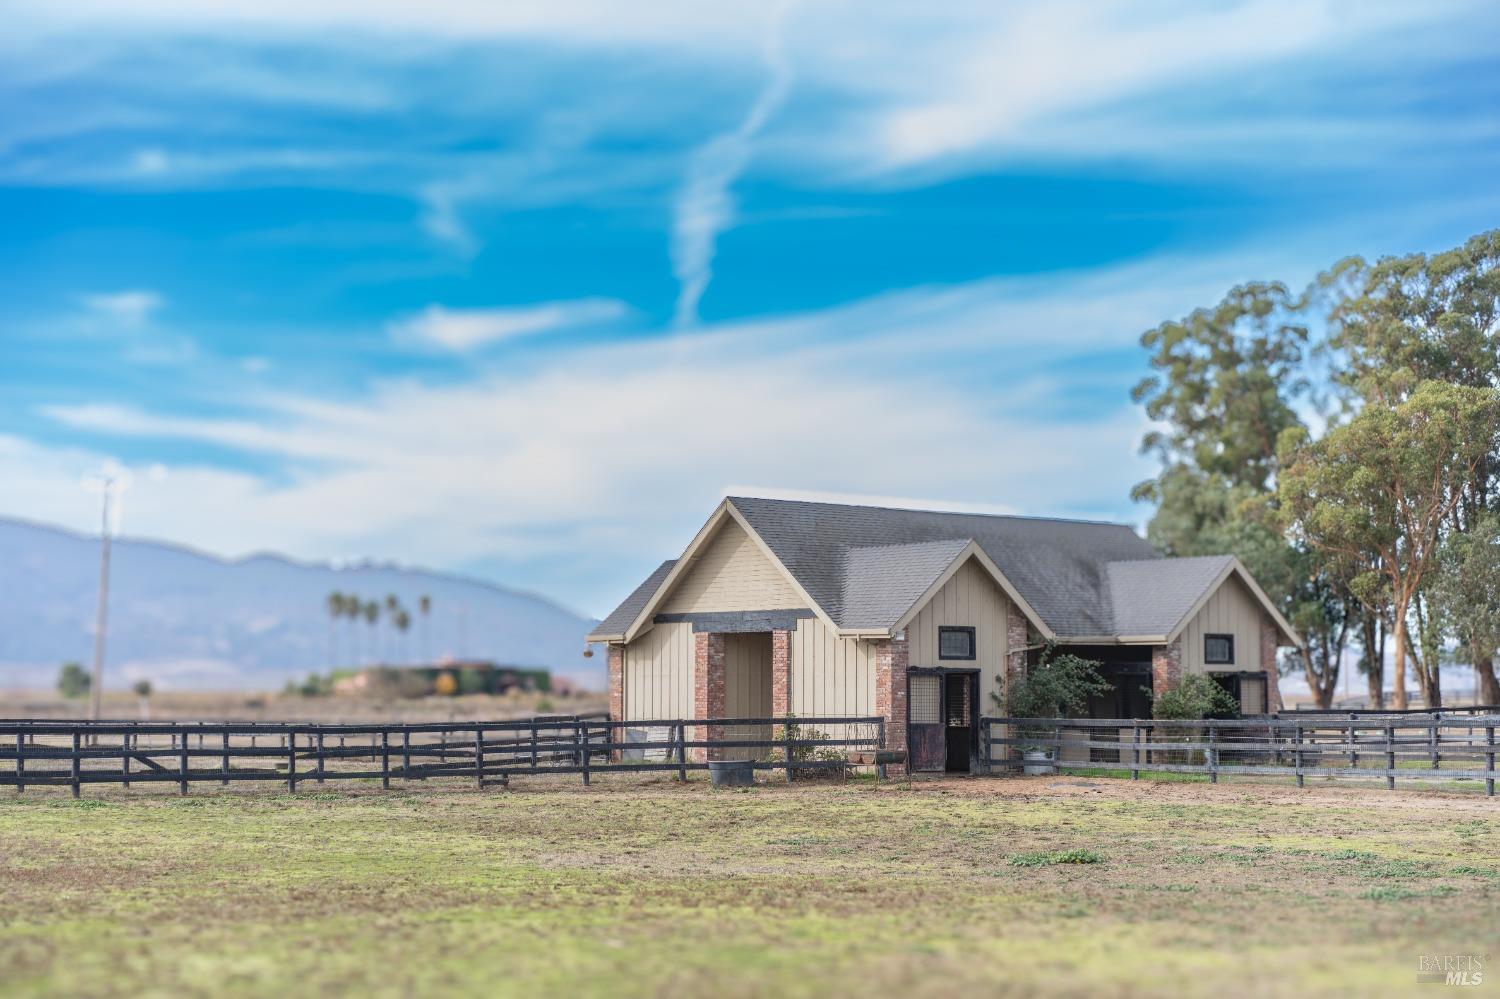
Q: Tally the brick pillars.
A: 7